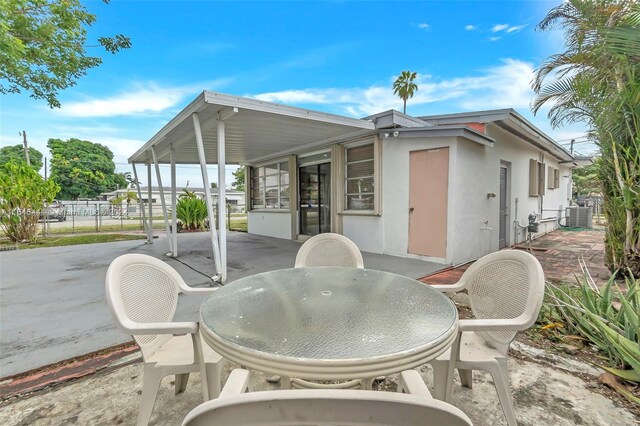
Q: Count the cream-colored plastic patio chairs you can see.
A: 4